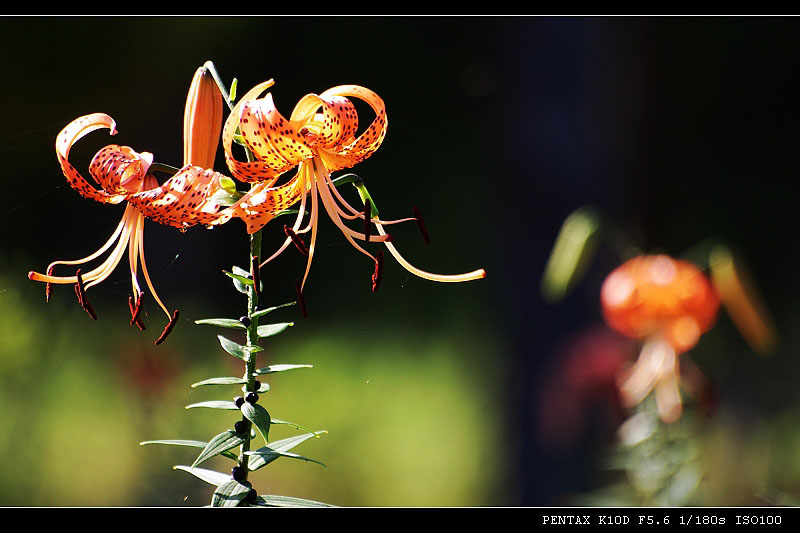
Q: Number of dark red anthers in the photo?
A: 12